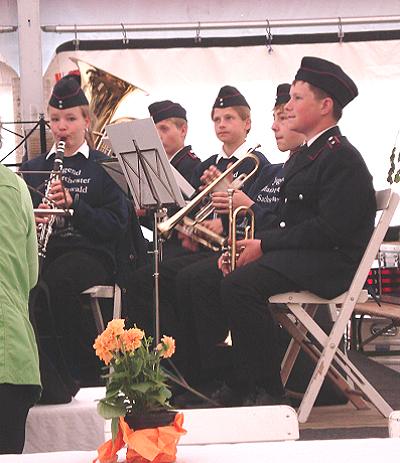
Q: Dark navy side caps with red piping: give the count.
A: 5